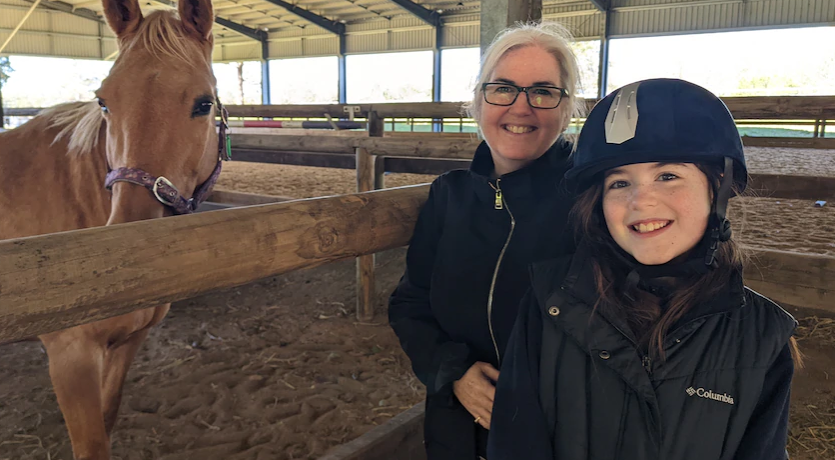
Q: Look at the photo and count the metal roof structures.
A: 1